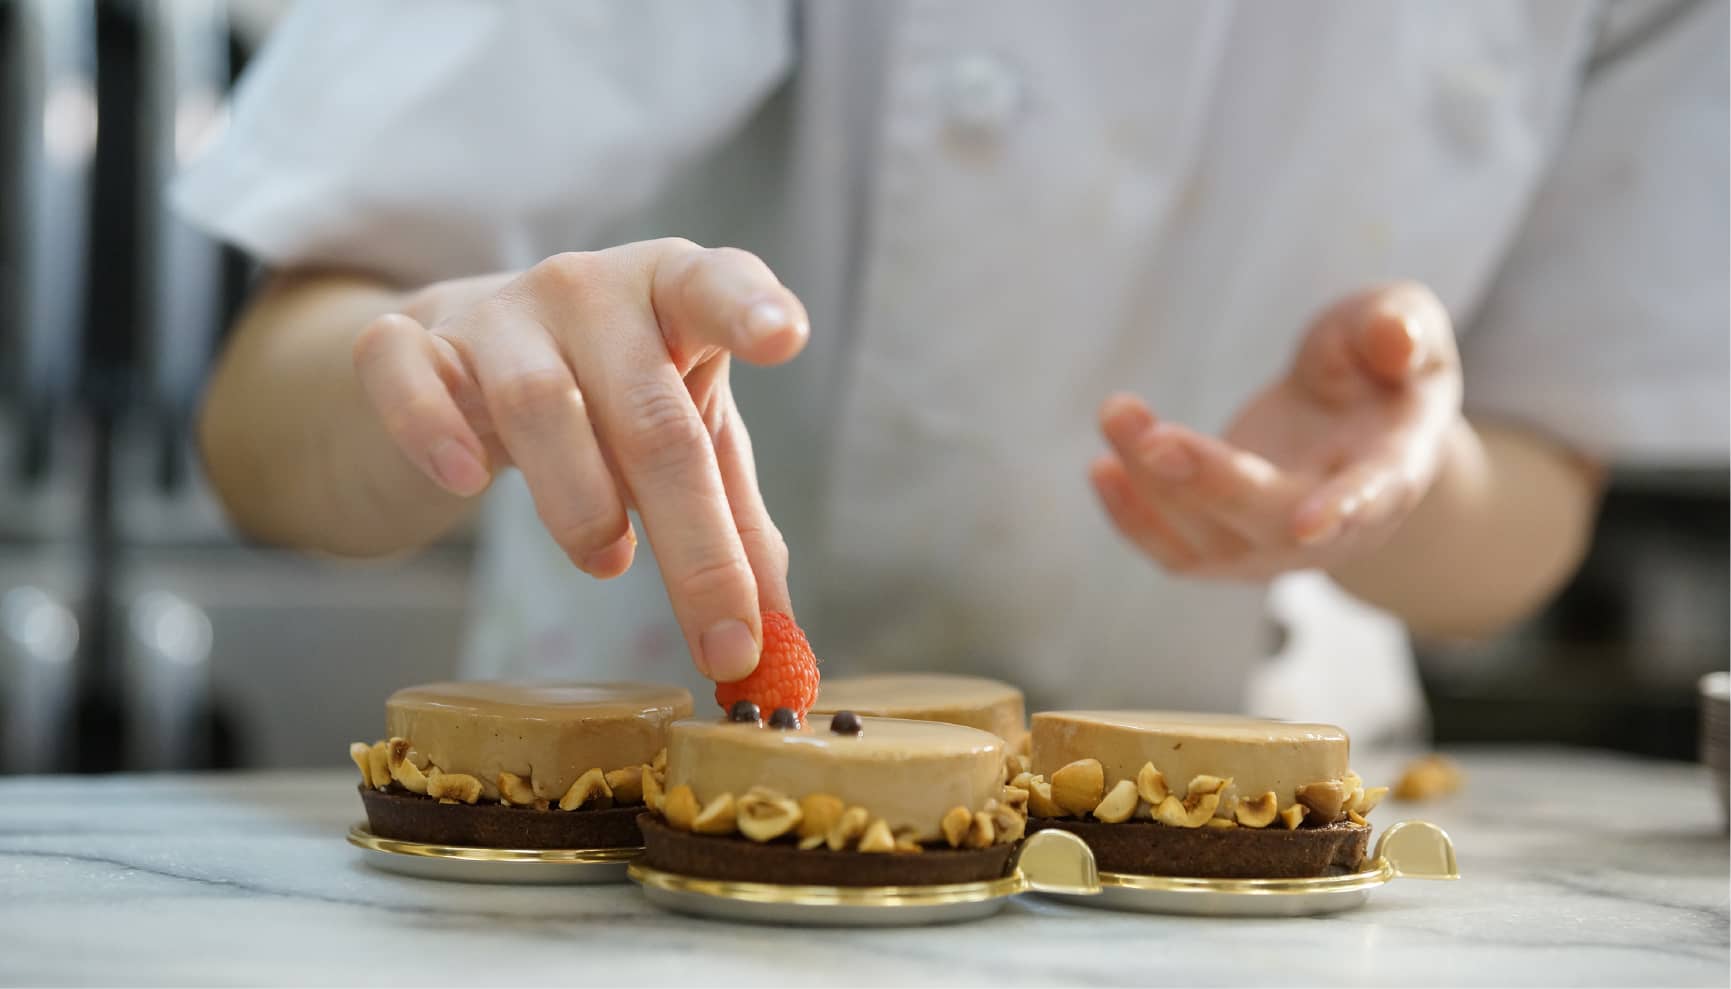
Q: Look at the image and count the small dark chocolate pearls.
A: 3